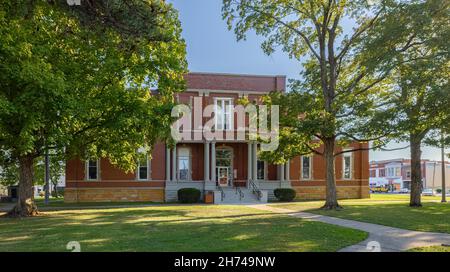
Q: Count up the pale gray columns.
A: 8